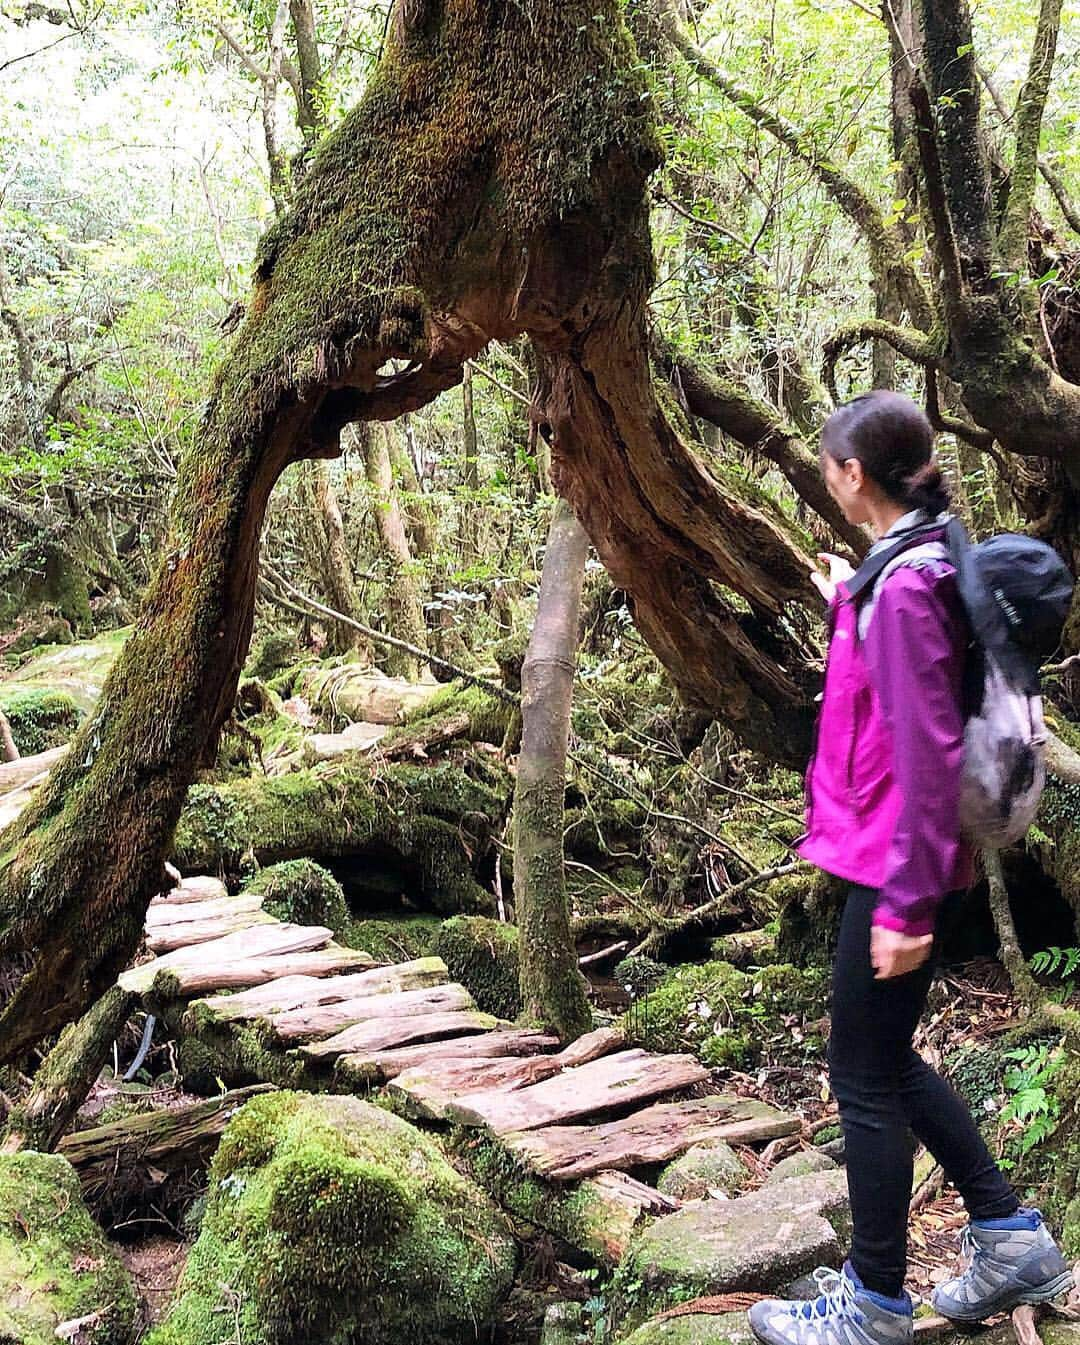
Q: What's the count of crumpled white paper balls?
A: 0